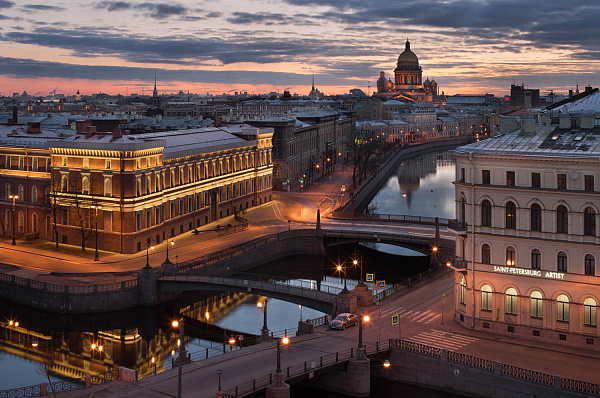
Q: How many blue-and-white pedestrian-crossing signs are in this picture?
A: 3